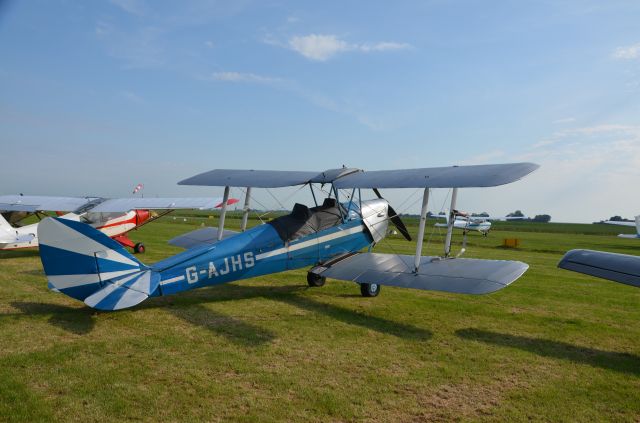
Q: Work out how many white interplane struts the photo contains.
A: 4